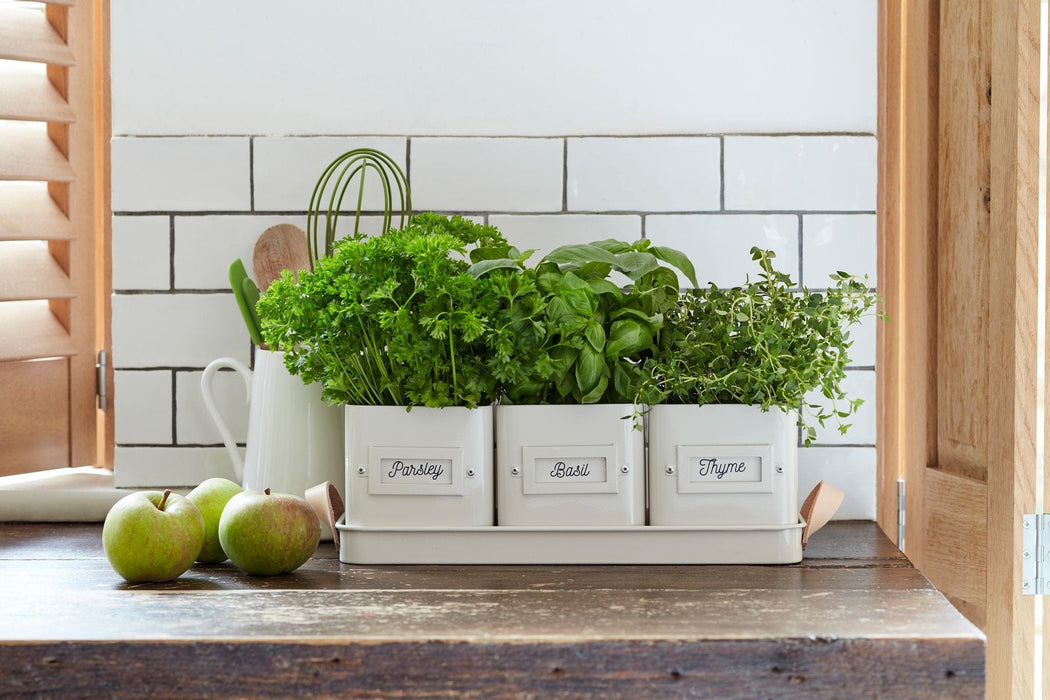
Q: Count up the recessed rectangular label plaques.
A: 3